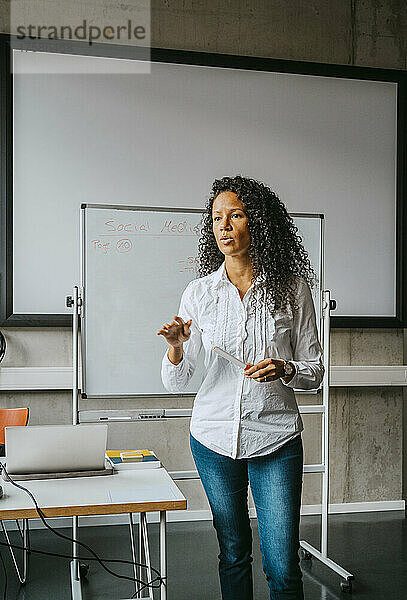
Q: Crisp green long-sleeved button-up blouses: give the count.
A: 0